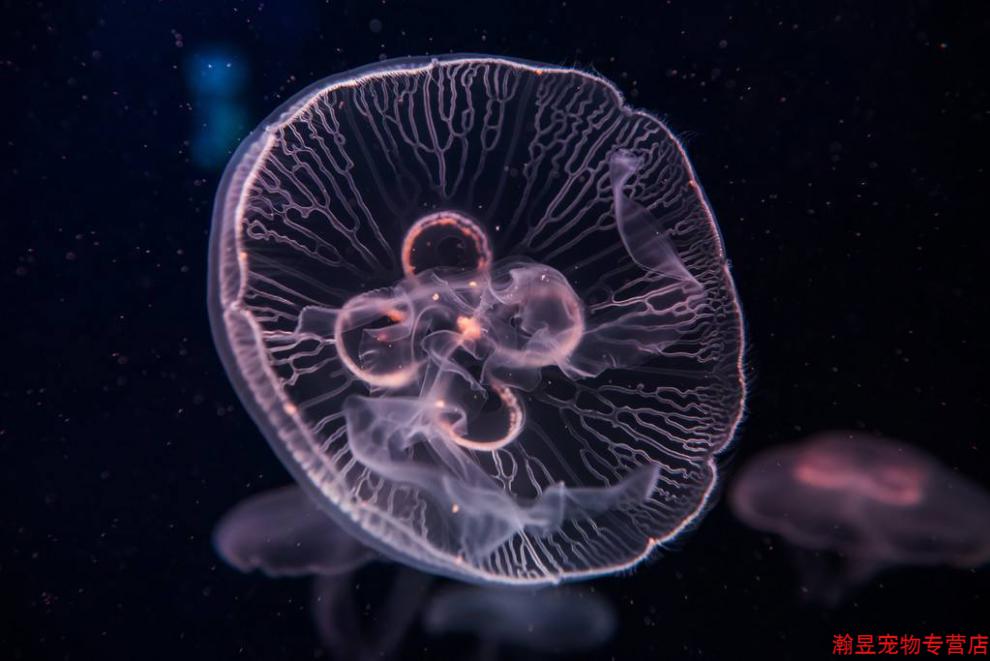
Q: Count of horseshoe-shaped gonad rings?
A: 4